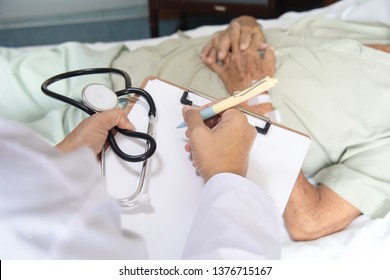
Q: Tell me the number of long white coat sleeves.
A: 2